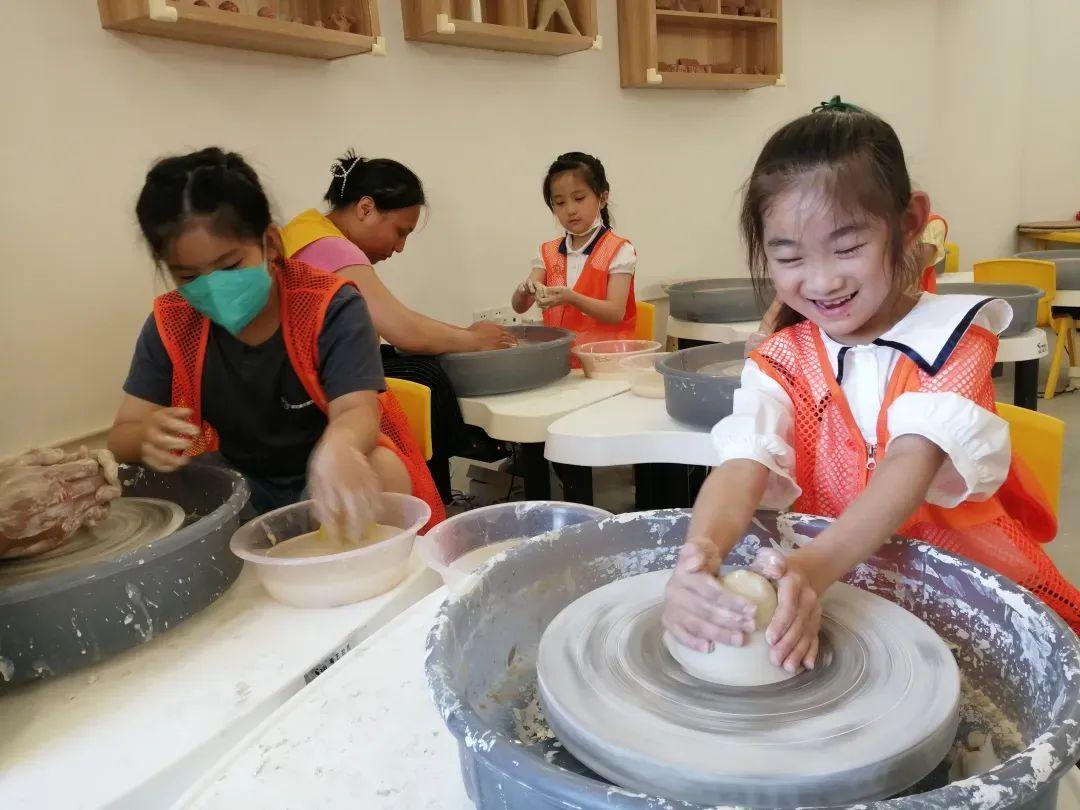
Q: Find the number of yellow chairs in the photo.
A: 5